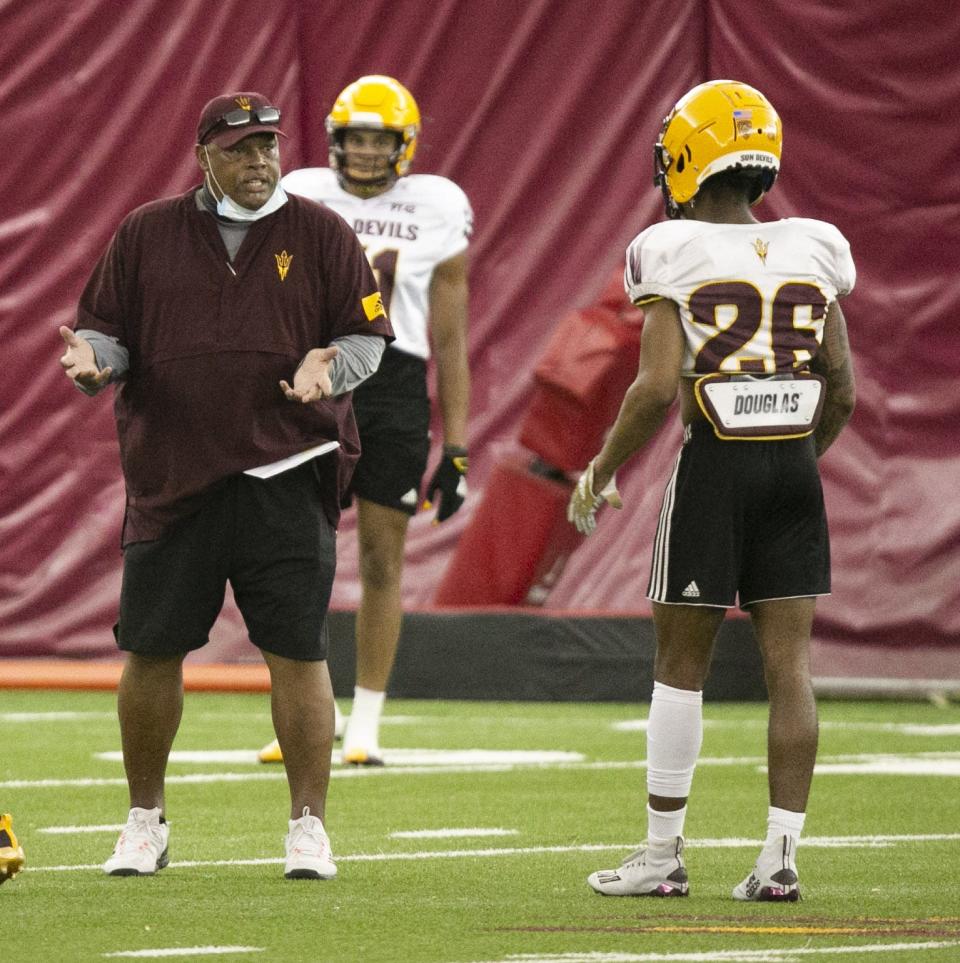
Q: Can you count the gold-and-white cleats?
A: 2